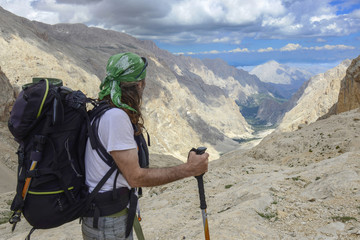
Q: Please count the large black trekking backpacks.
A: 1